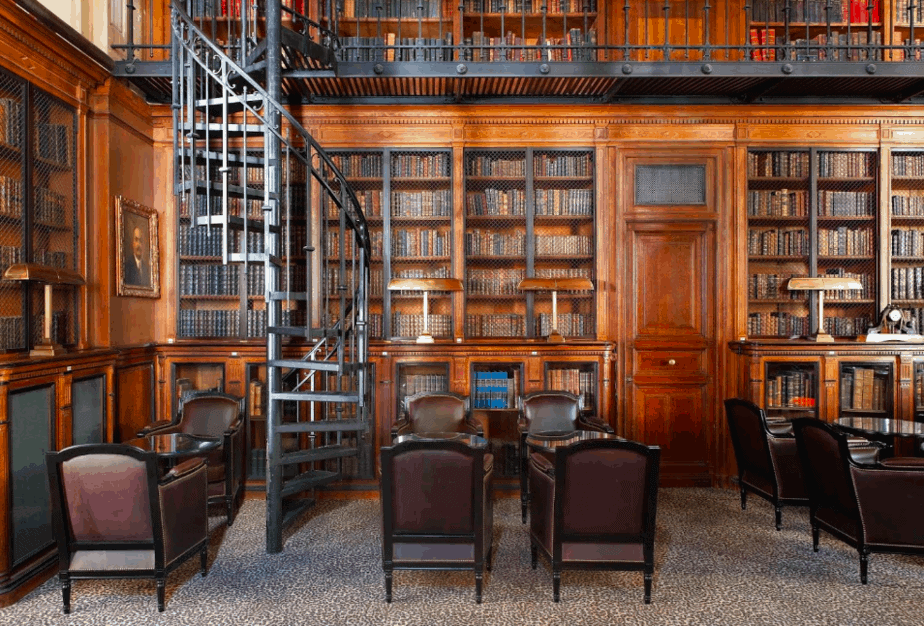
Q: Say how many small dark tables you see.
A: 4